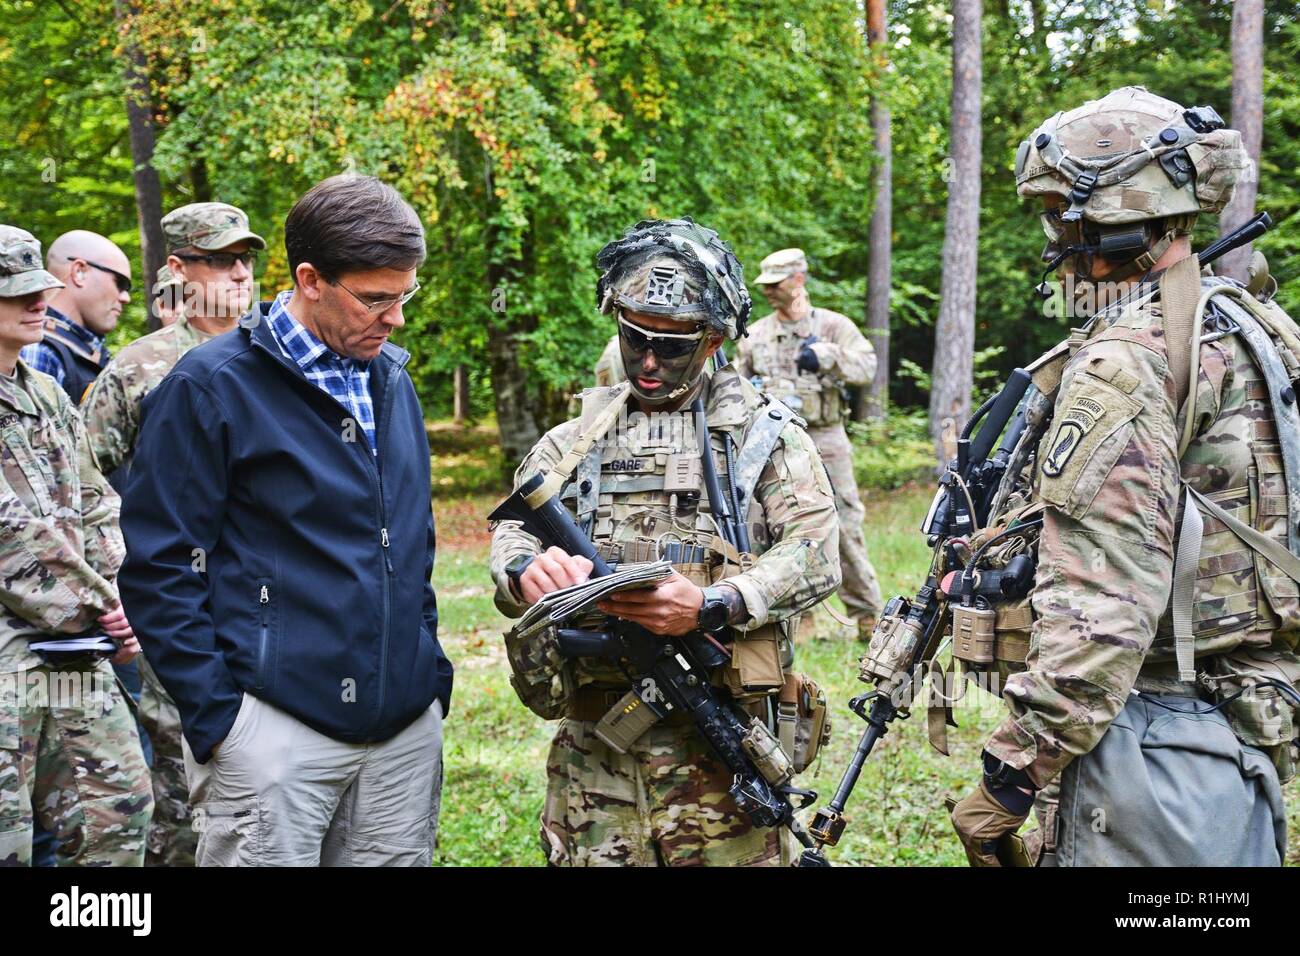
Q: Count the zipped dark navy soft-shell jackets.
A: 1